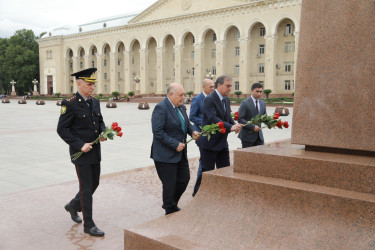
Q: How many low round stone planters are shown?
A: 7